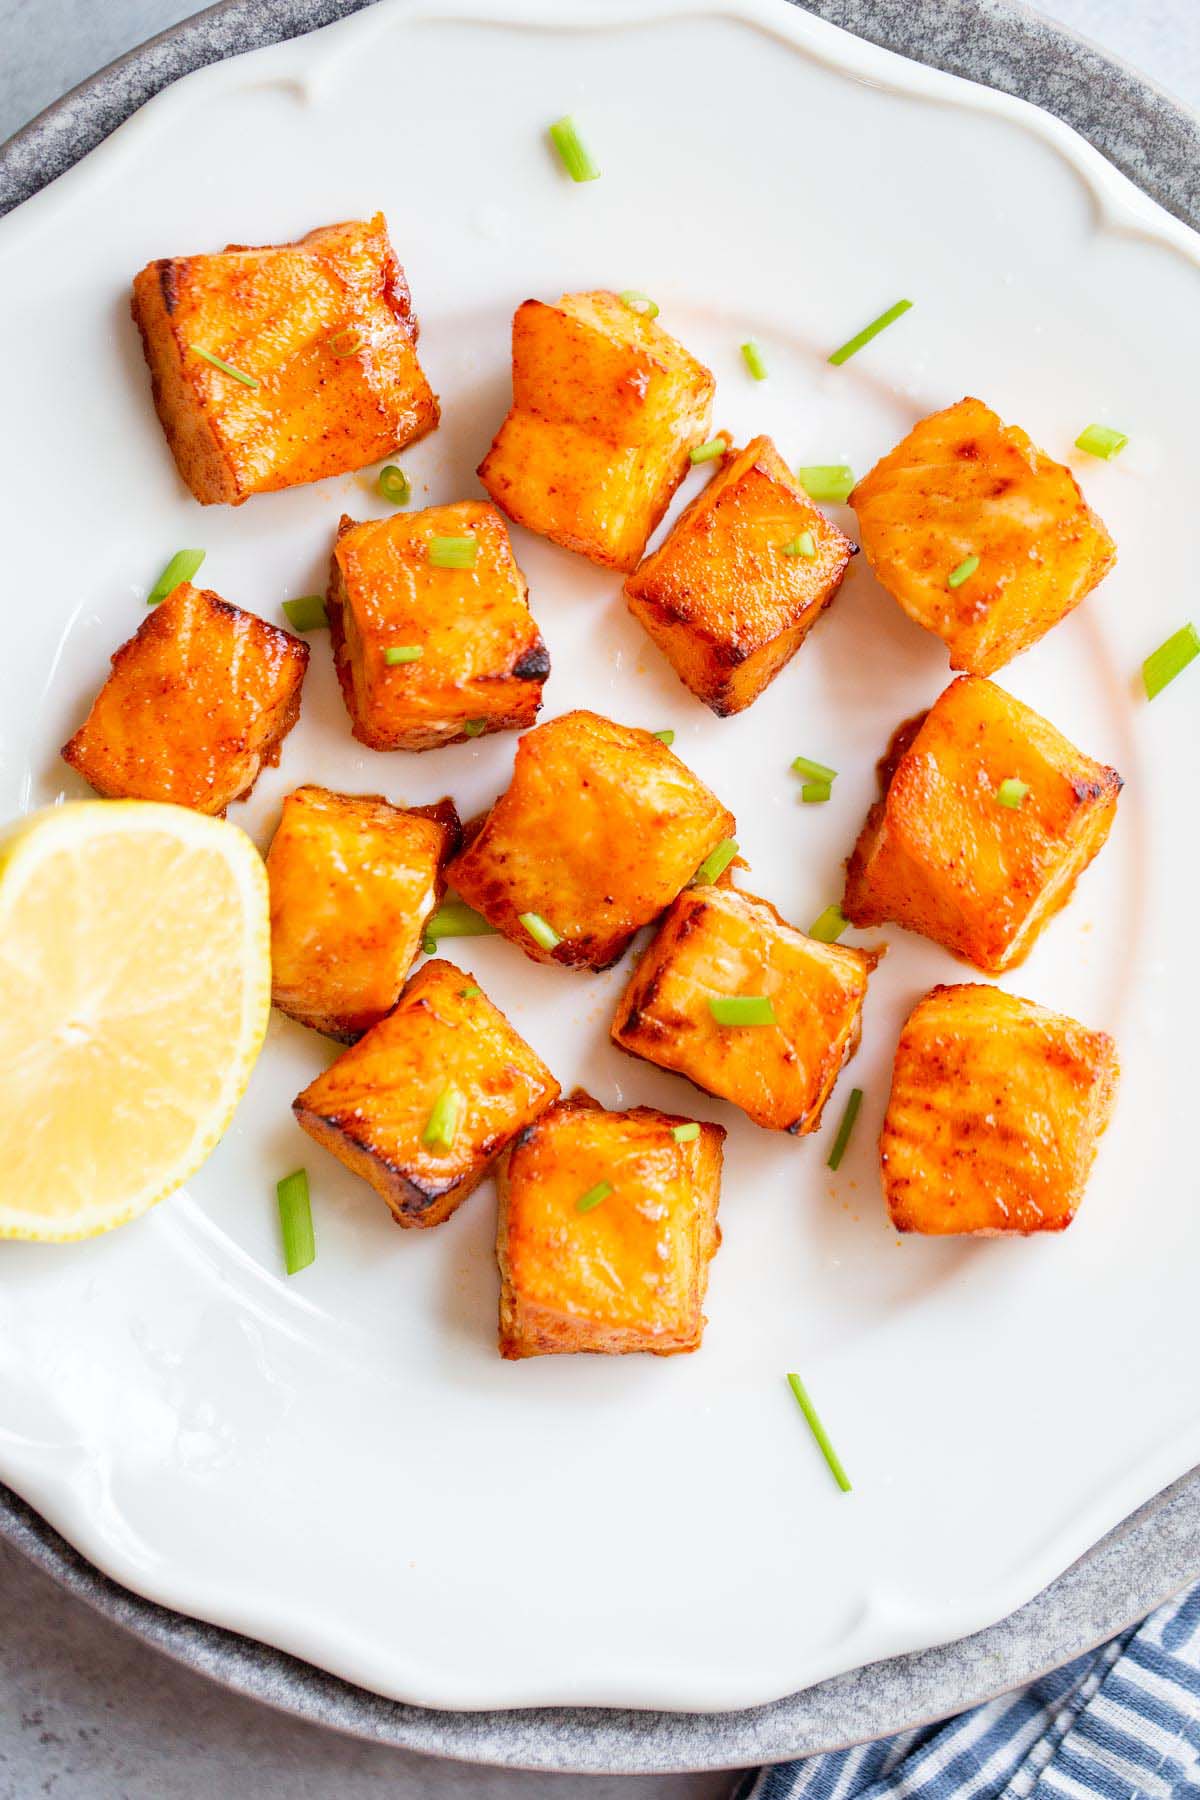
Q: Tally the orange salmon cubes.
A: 13